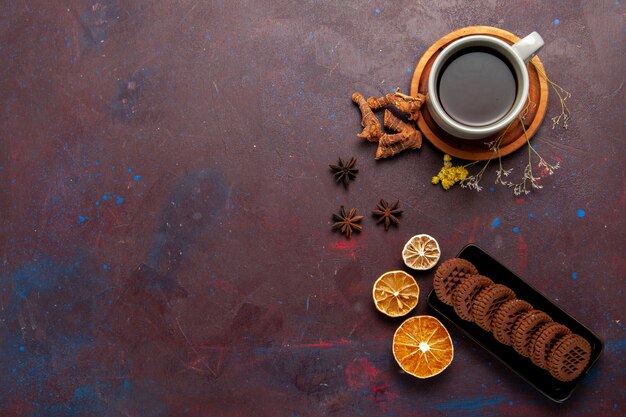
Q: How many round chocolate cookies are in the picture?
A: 7